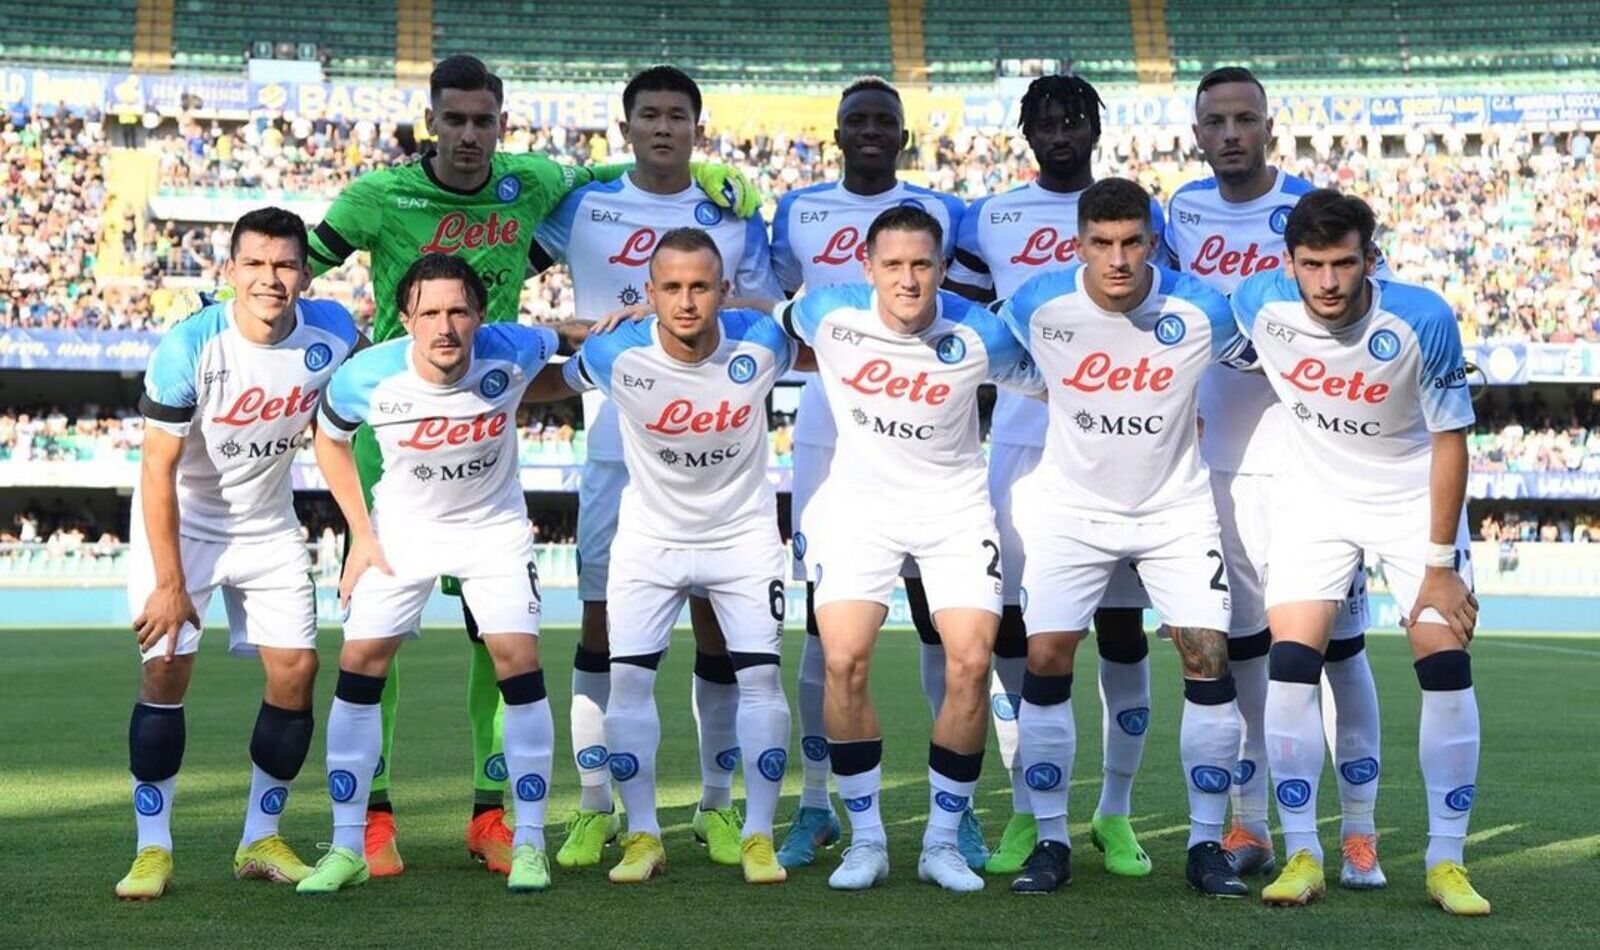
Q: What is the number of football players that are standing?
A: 11